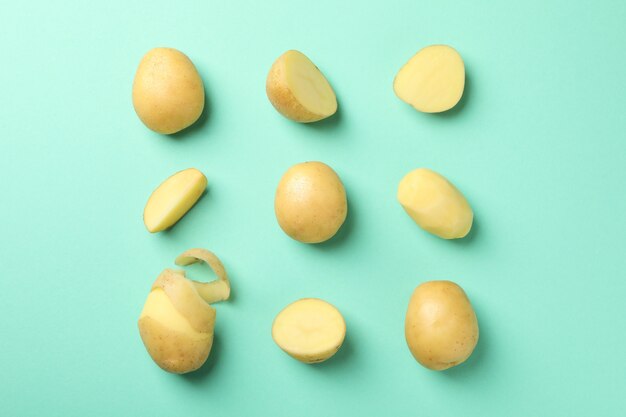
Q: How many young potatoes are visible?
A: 9